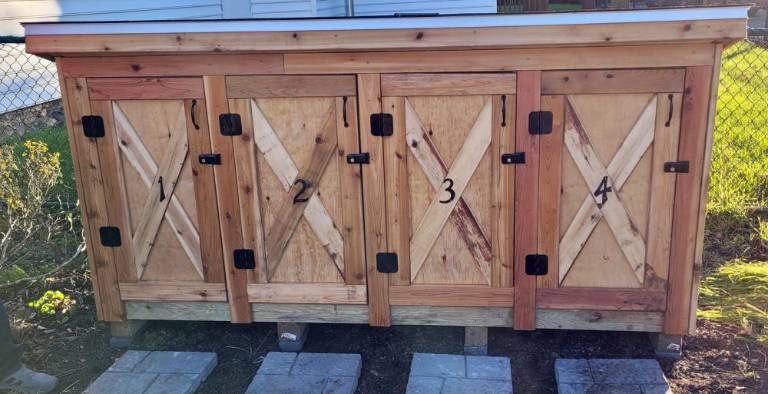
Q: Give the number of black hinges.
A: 8